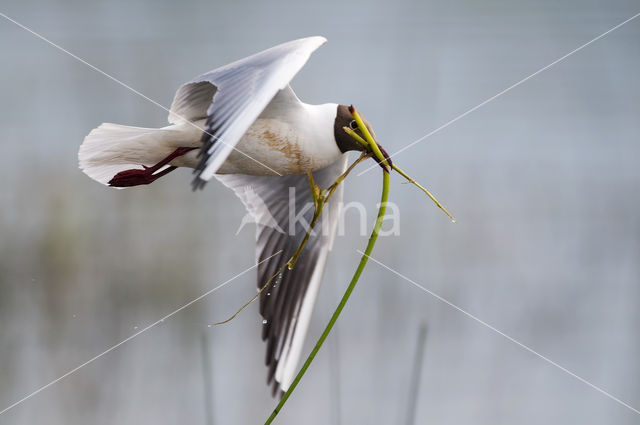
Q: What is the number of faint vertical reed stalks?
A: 3